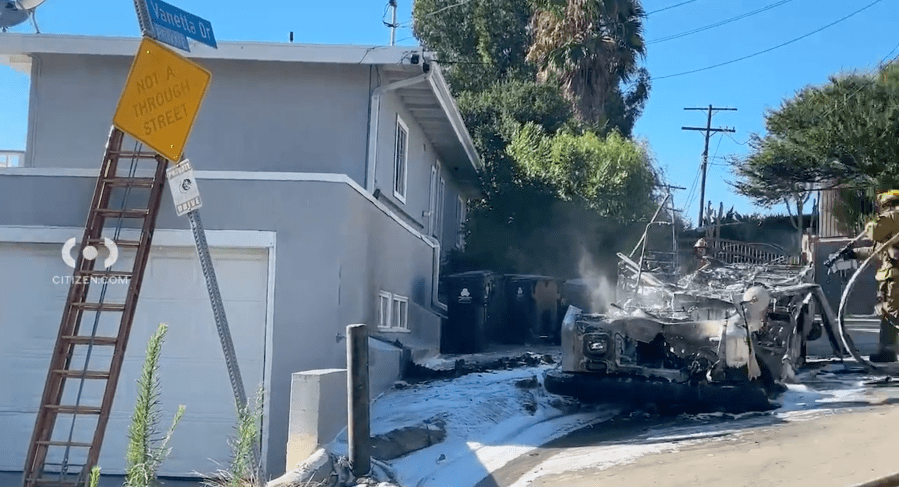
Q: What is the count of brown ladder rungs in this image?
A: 11